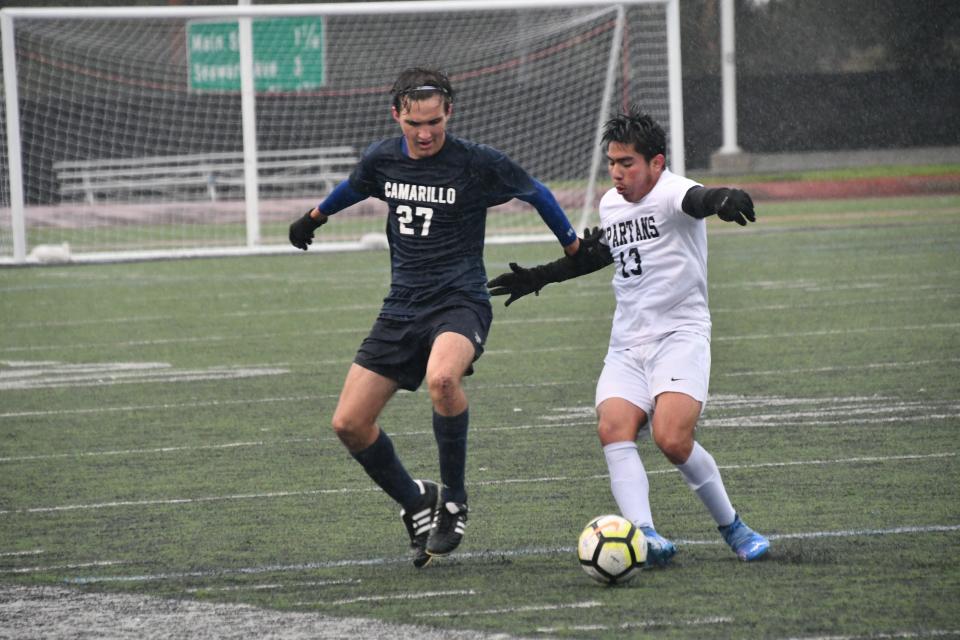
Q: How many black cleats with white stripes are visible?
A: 2